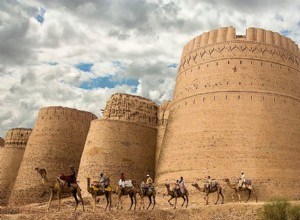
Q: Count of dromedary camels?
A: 7